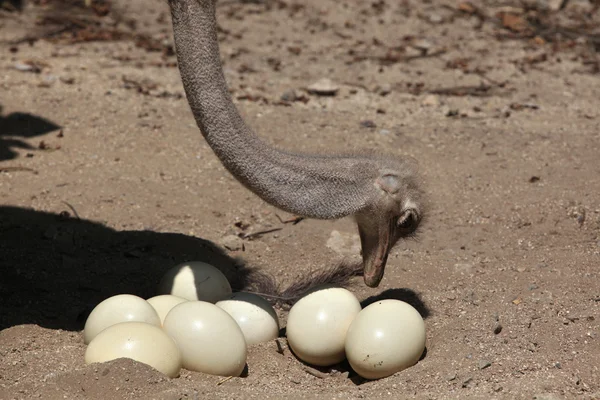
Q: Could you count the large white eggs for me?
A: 8